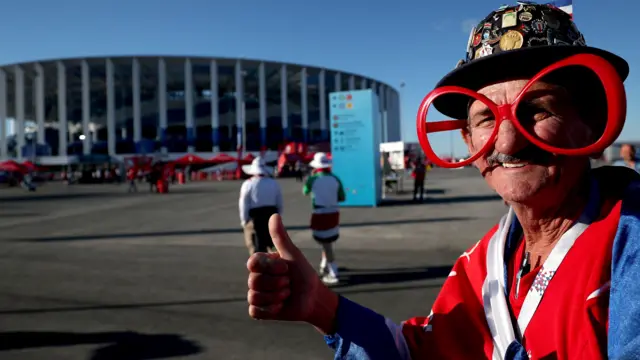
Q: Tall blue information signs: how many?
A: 1